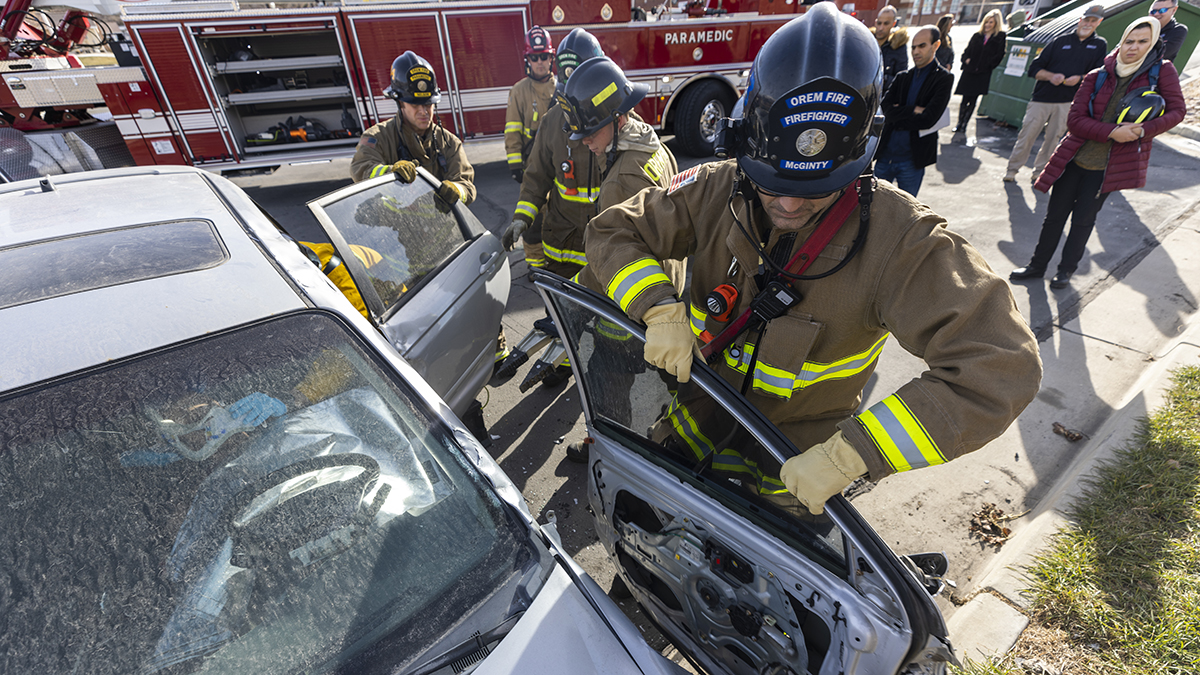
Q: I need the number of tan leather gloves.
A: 2